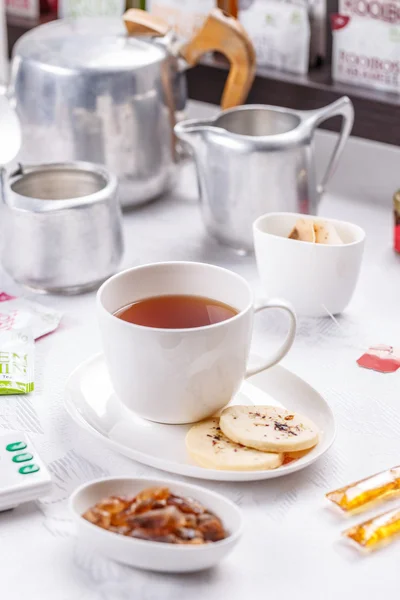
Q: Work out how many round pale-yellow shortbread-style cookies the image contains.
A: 2